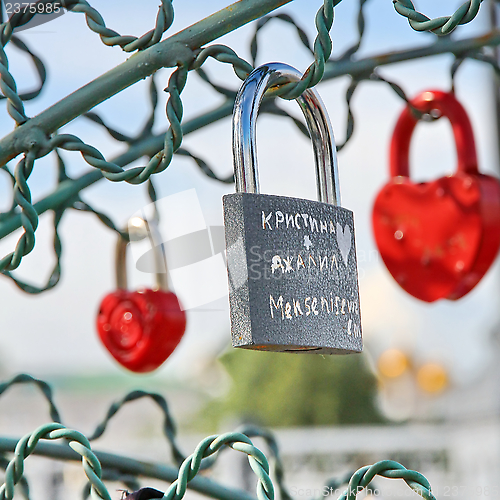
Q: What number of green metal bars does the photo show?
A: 3